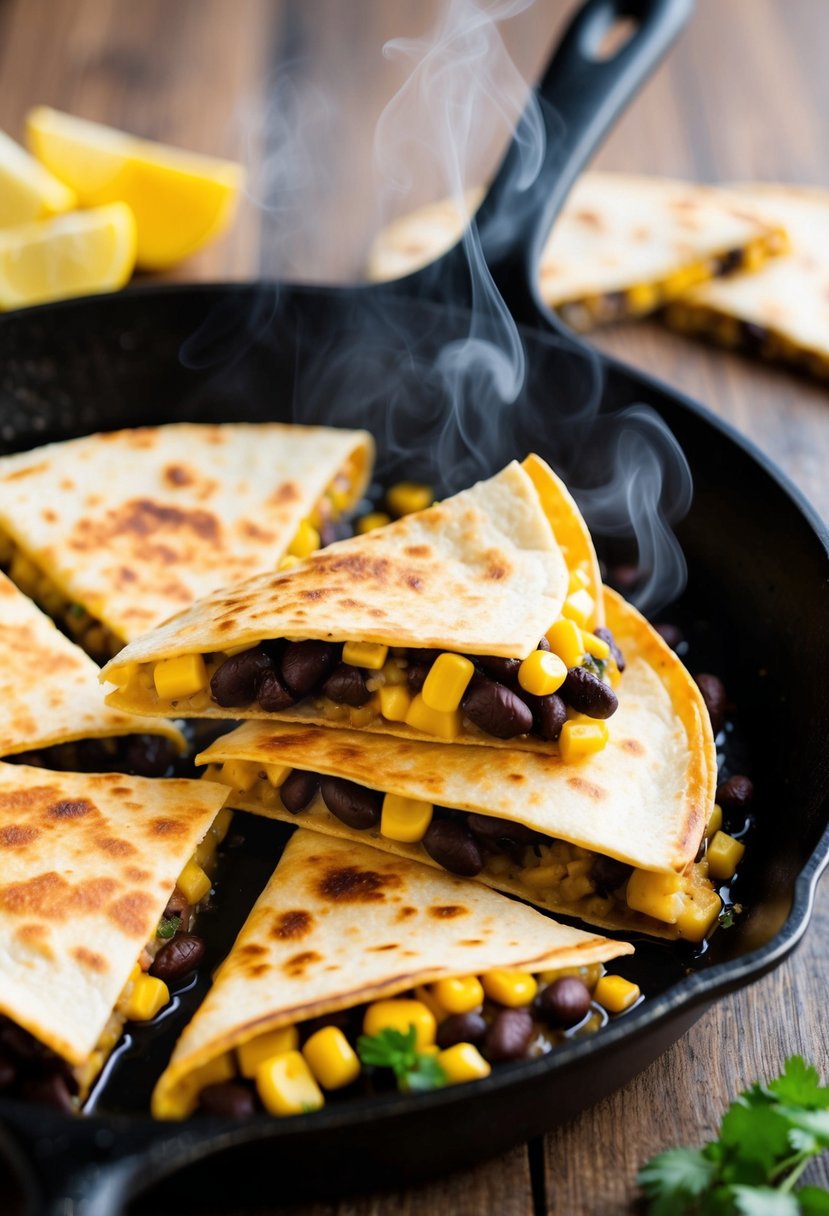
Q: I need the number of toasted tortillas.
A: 8